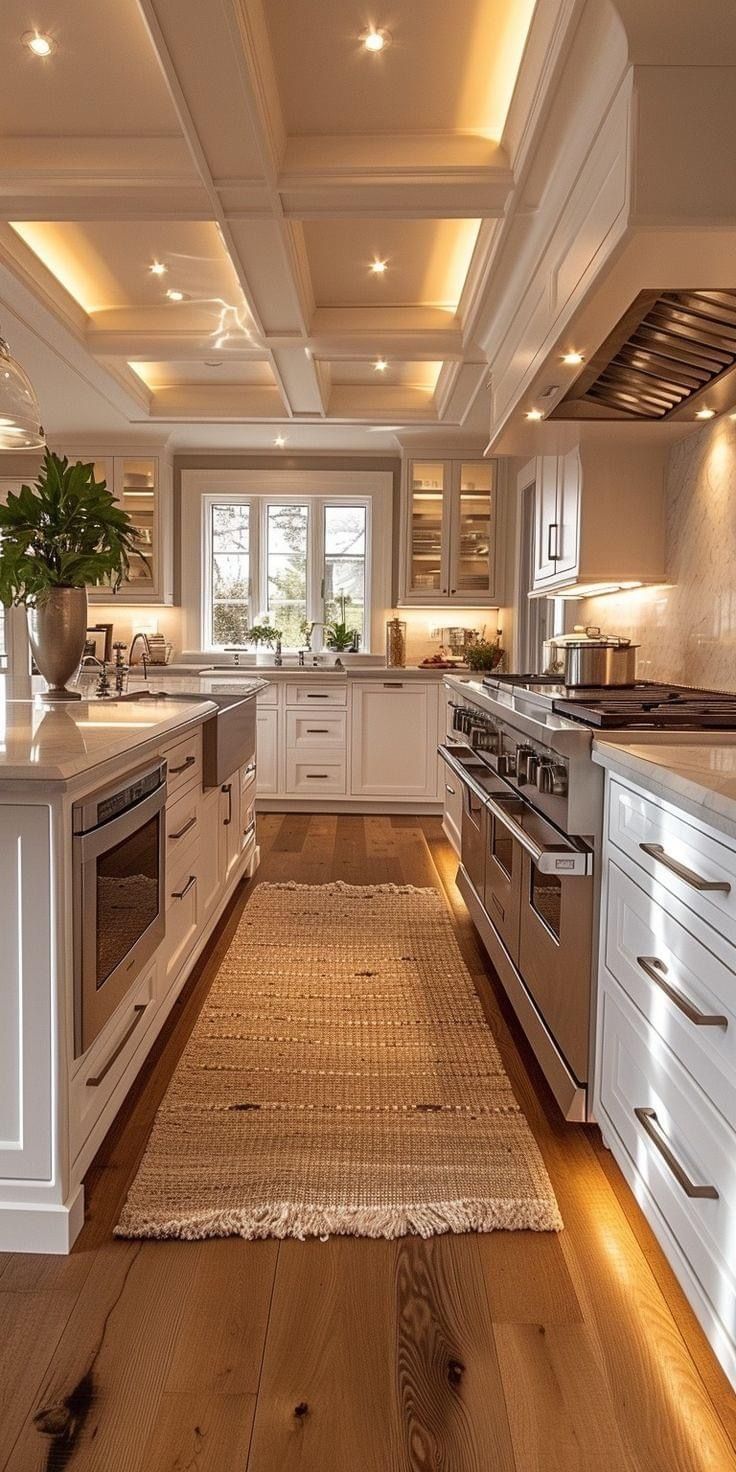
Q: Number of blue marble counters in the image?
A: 0